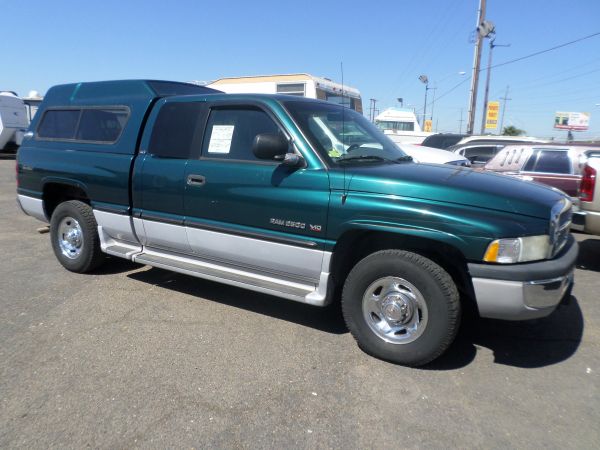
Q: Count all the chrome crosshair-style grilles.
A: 1